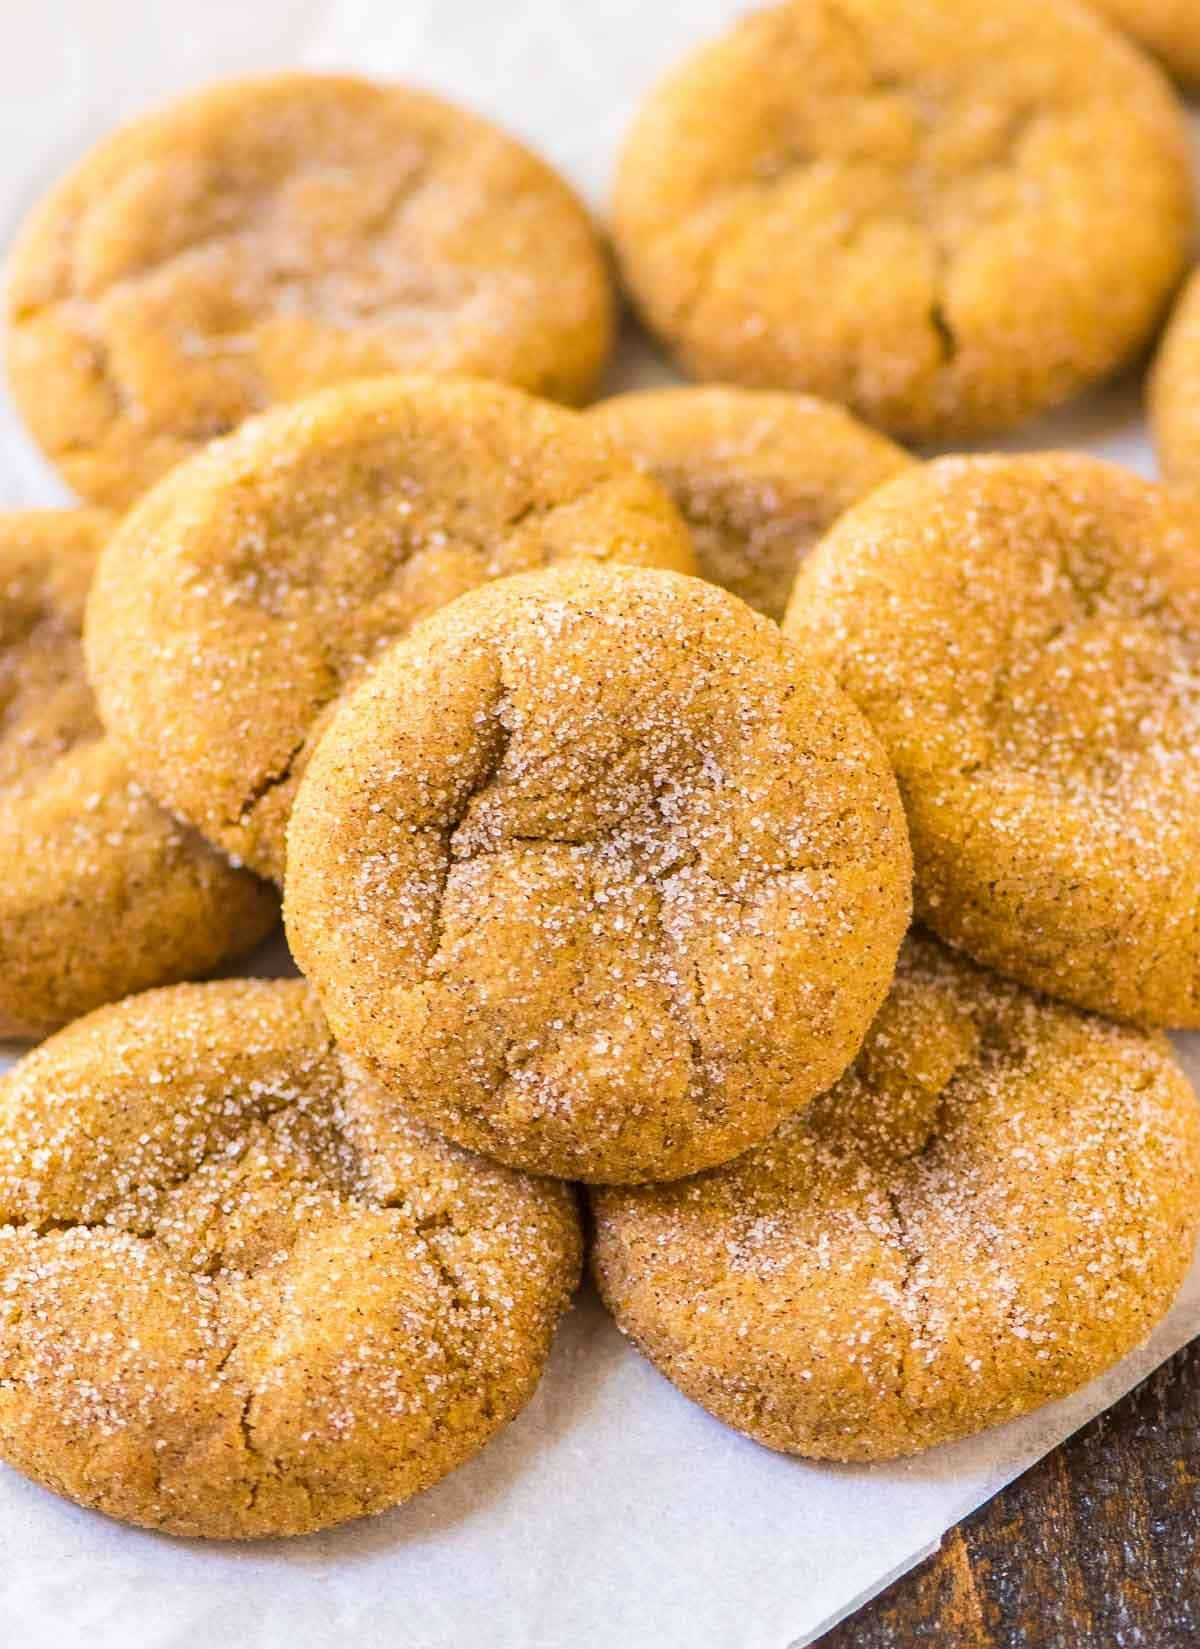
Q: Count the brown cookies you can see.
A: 11